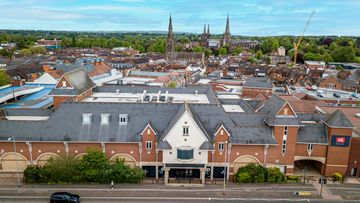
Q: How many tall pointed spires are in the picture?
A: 4